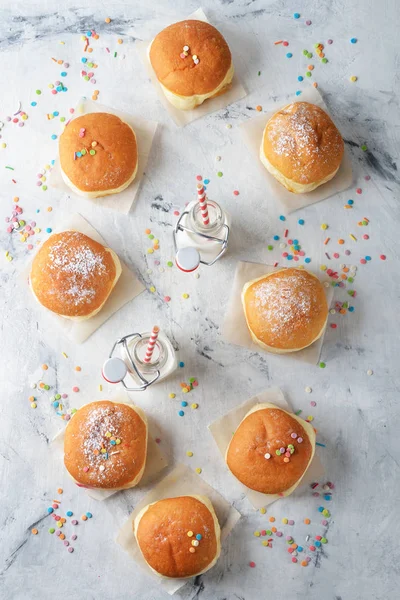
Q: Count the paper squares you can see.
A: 8